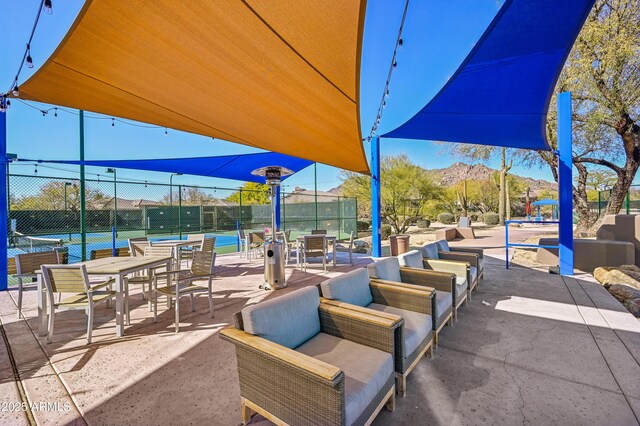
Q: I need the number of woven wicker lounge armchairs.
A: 6